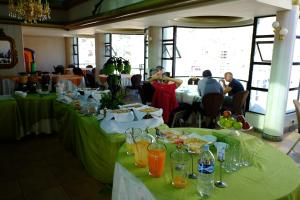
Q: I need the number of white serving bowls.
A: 3